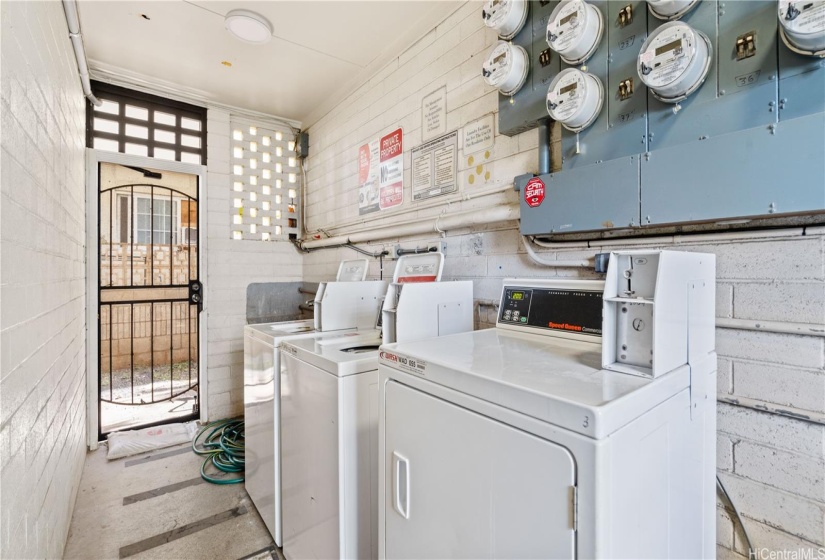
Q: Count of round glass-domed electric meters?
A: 7